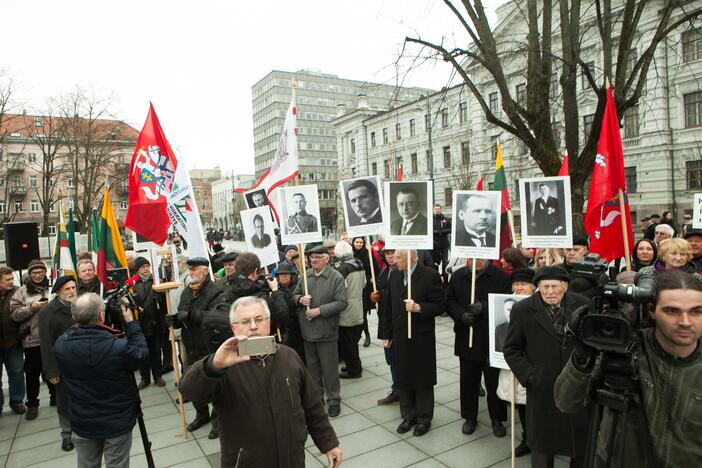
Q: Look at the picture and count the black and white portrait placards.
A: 8